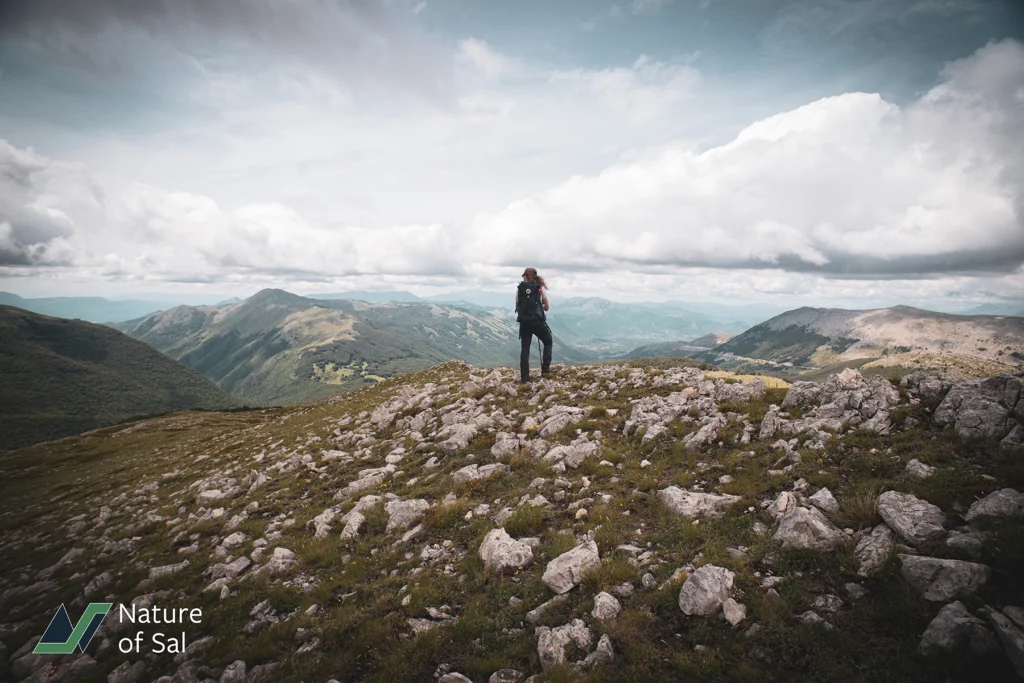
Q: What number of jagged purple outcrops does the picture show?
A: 0